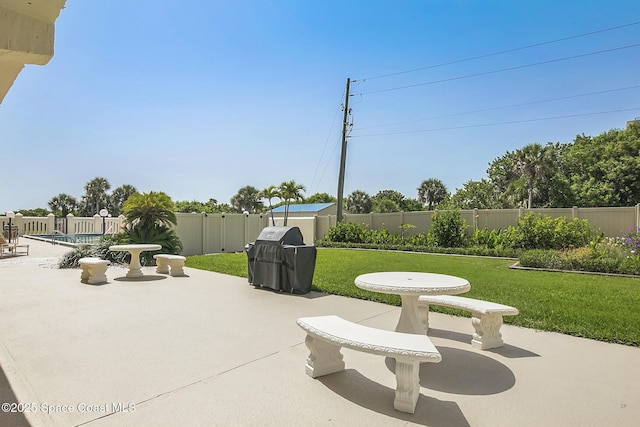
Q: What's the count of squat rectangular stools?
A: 2